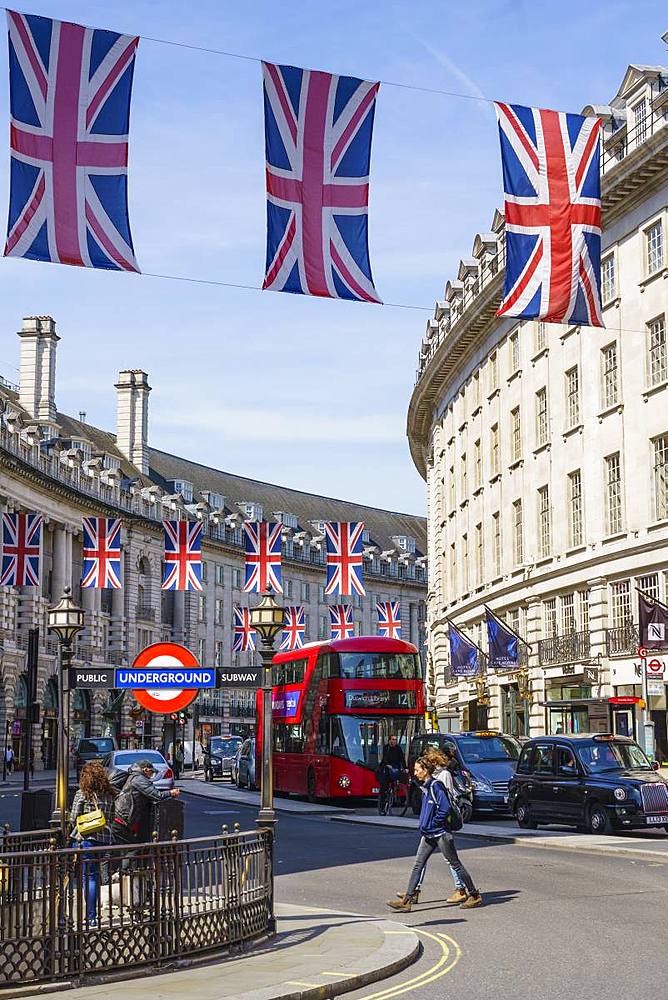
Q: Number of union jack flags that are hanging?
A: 12